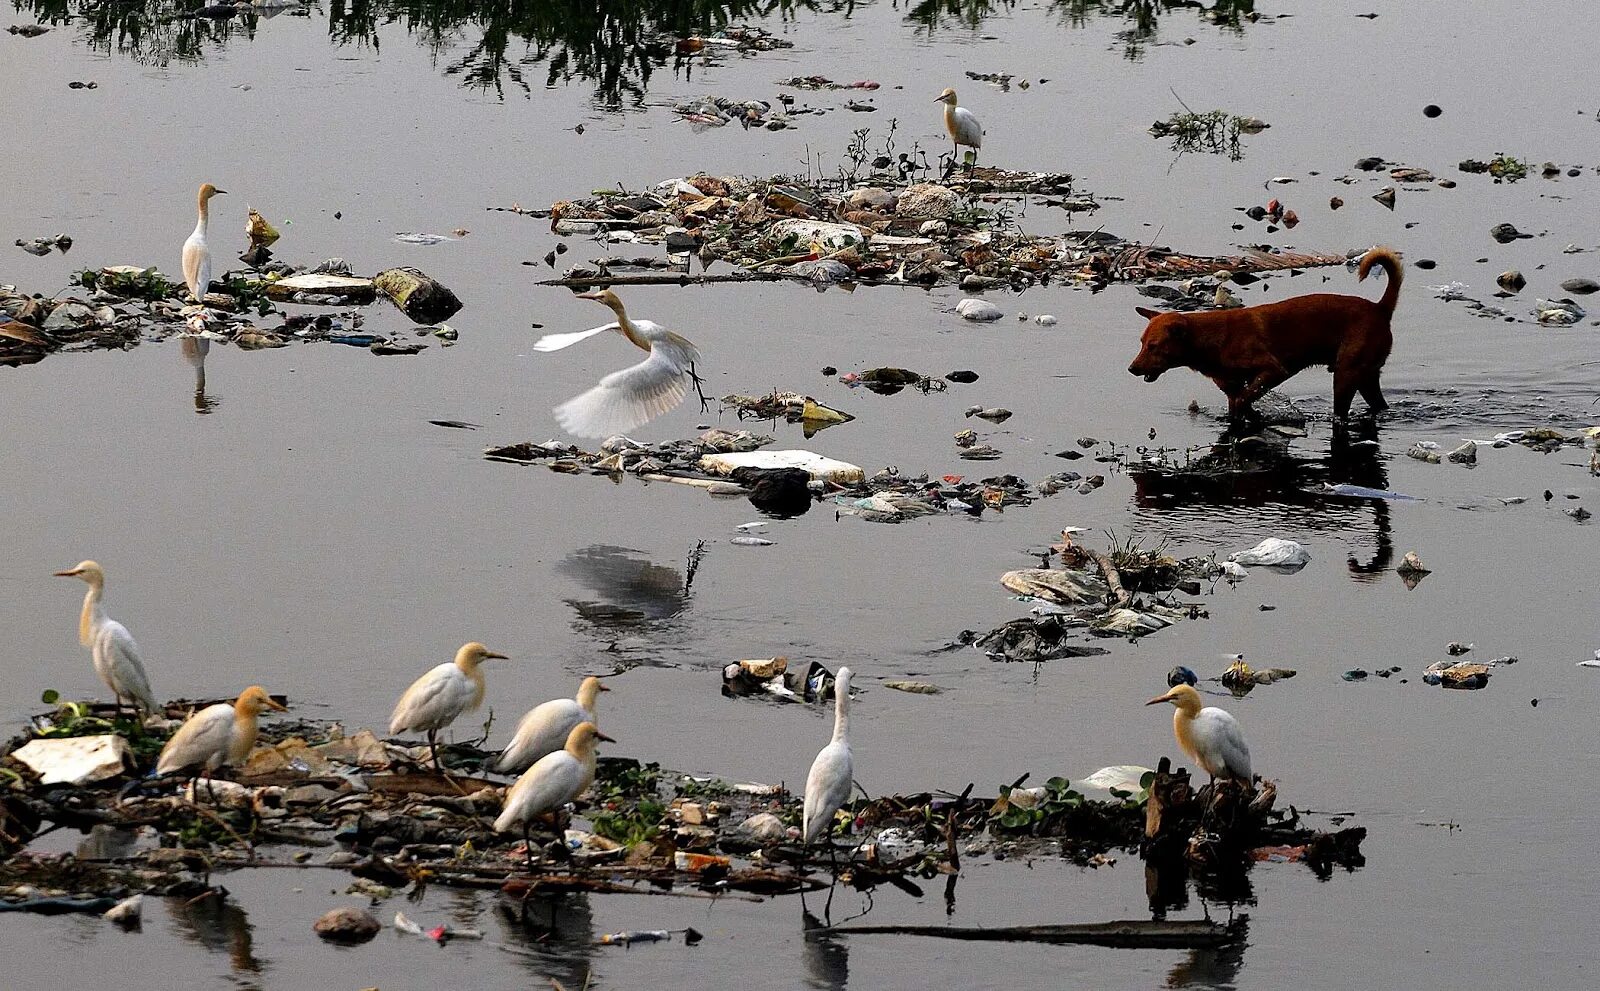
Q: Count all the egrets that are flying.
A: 1